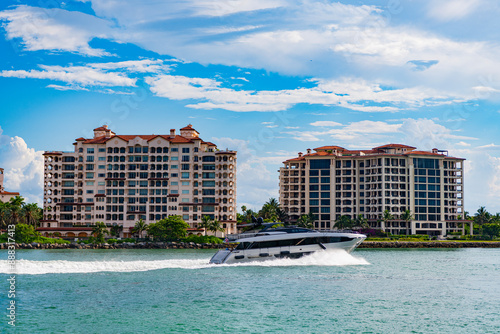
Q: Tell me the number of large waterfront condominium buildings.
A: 2